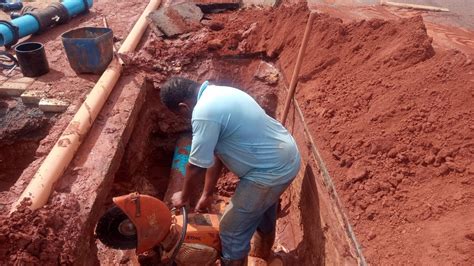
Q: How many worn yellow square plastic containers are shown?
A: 0